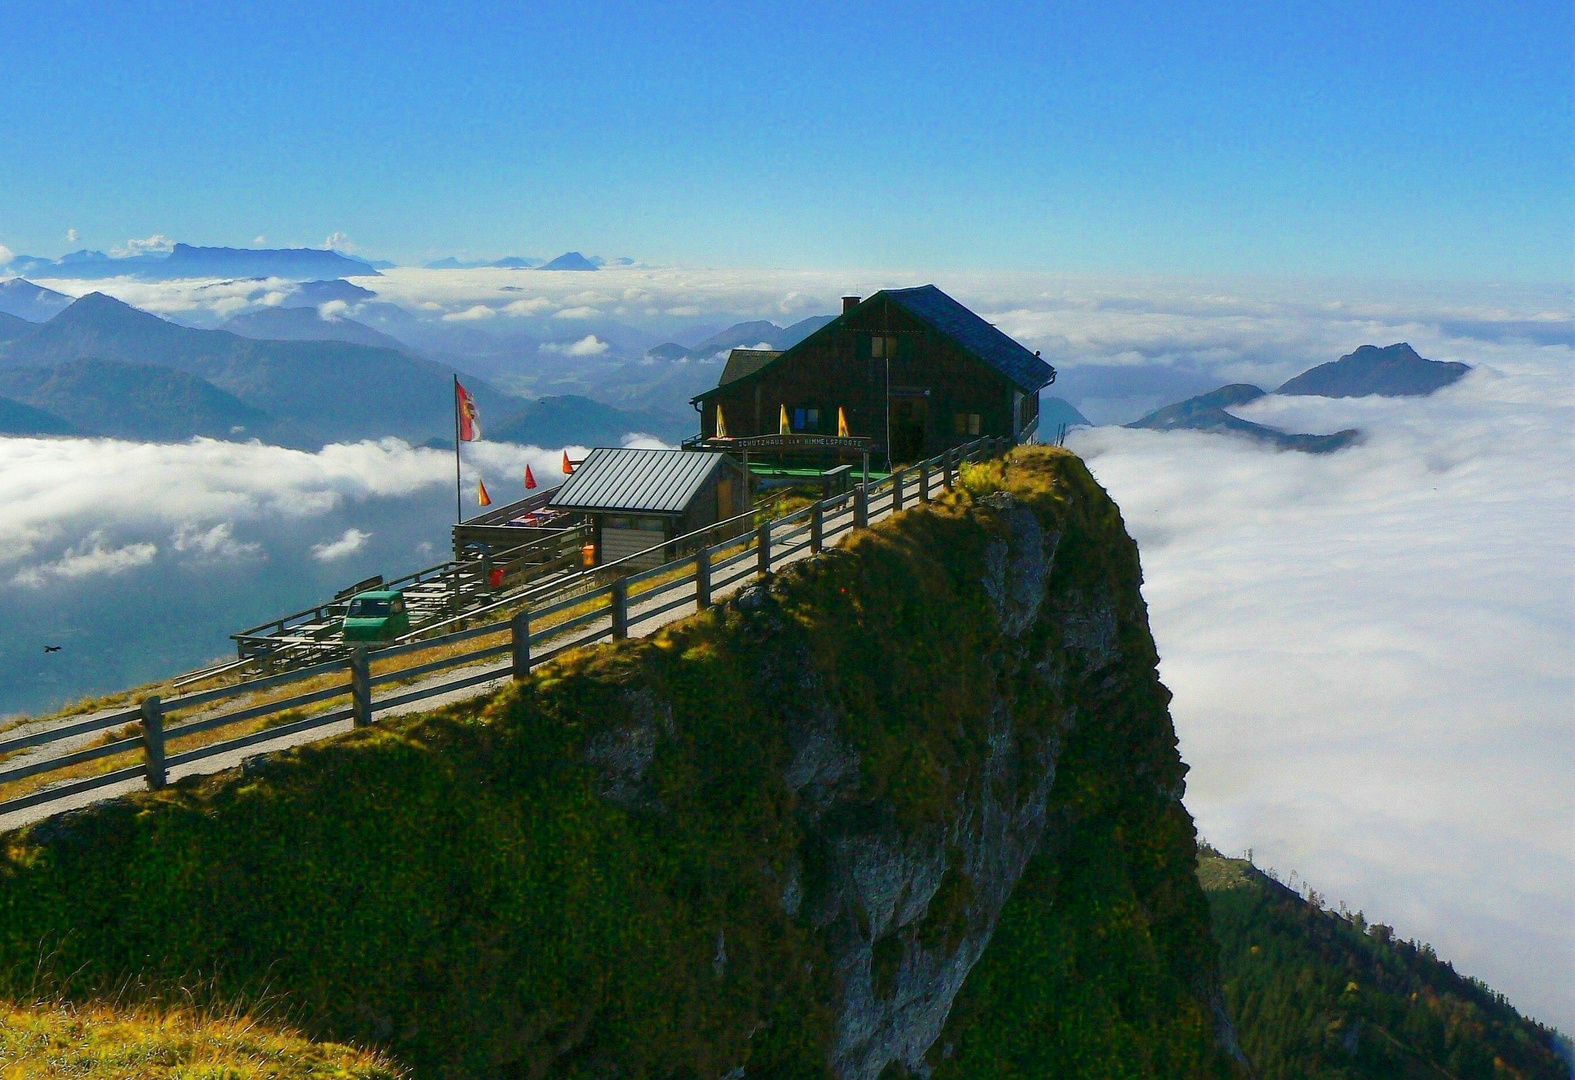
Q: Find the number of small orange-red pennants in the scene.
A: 3